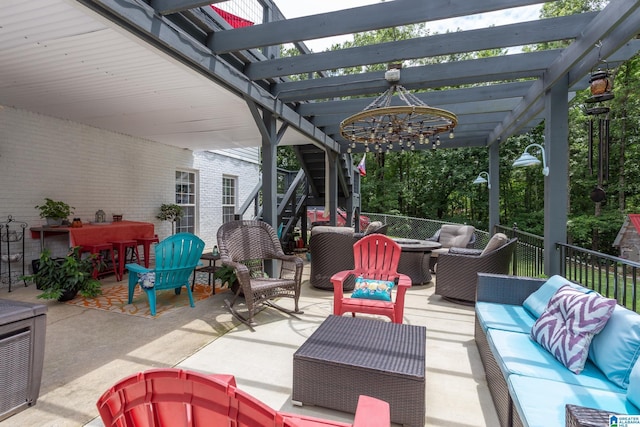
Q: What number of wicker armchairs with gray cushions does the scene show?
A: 4